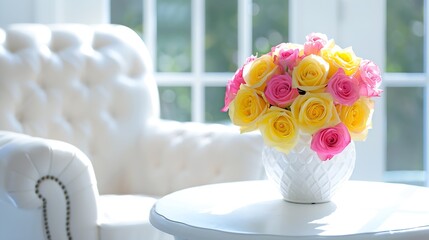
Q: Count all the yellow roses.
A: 7